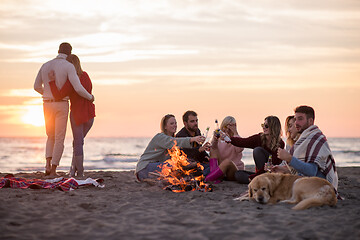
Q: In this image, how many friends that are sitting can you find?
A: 6